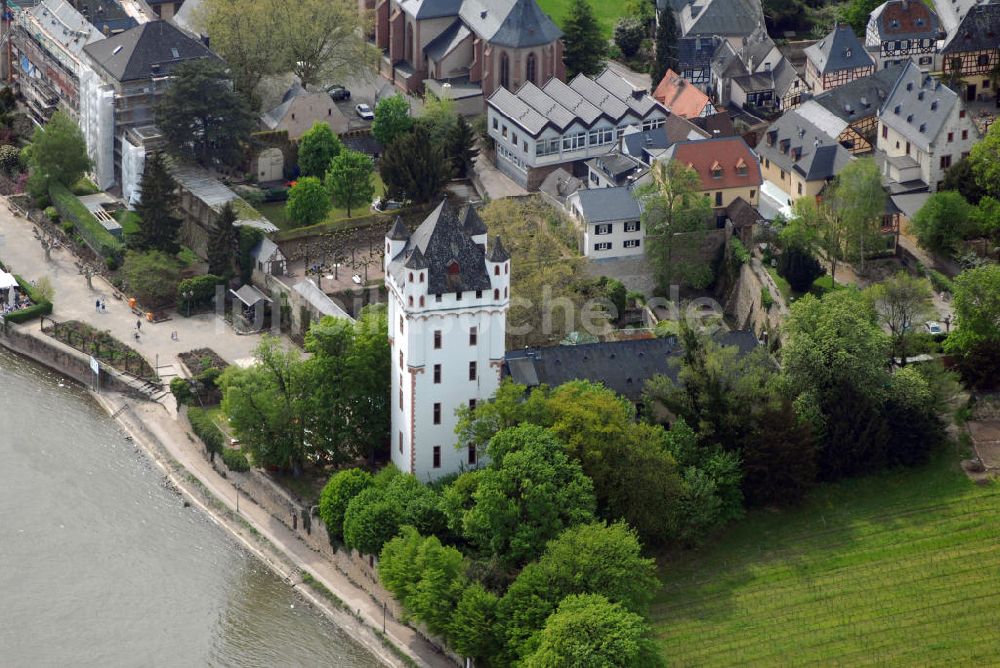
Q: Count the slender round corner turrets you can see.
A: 4